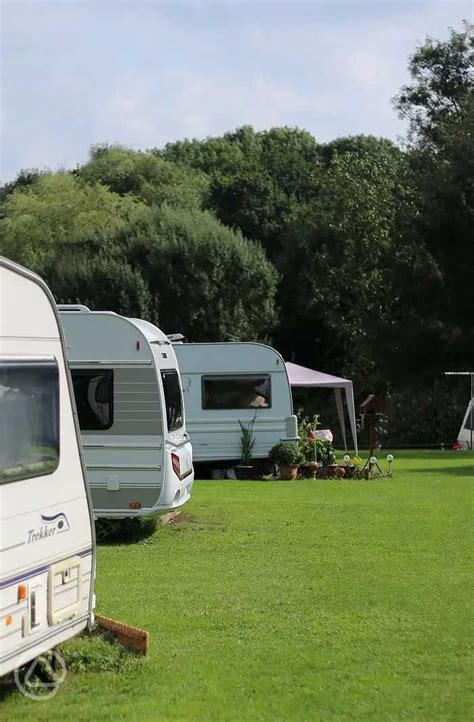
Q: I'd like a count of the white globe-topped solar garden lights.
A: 3